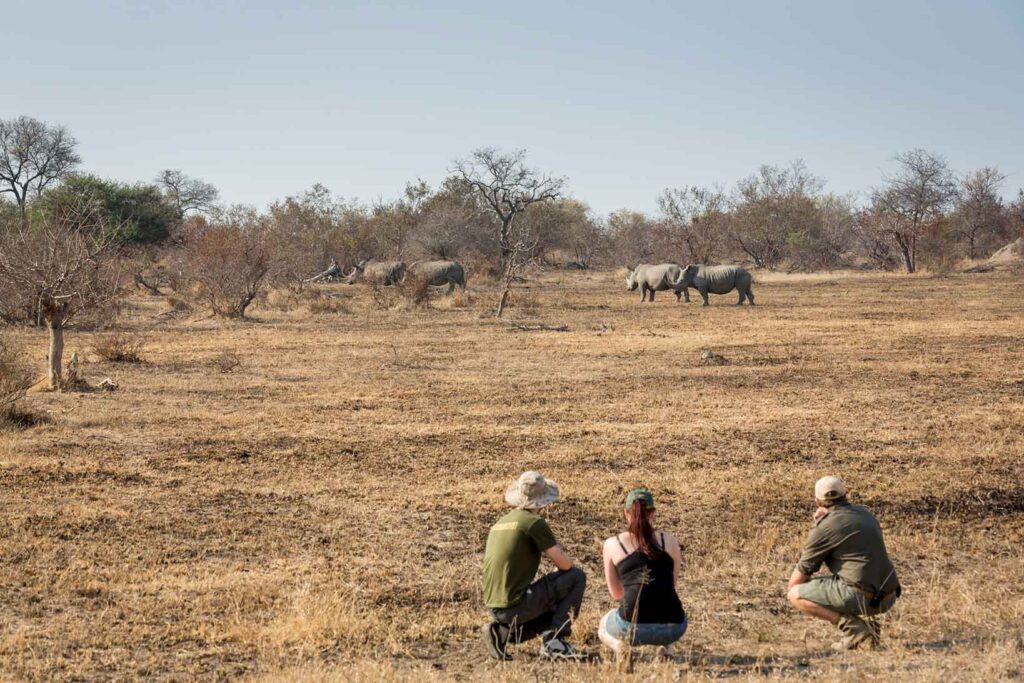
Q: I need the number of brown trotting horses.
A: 0